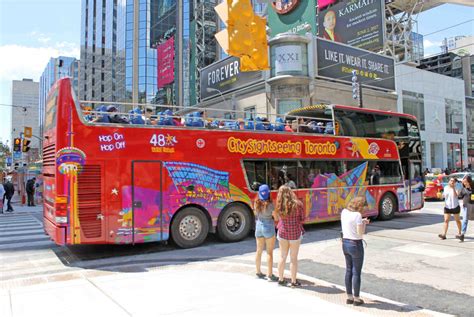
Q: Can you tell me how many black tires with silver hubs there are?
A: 3